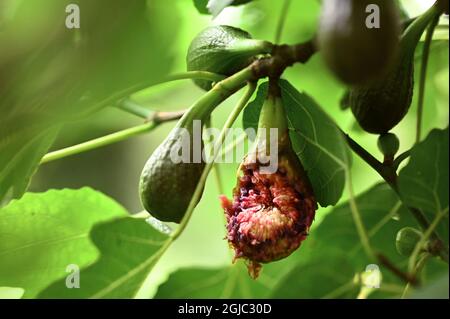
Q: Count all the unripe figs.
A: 6